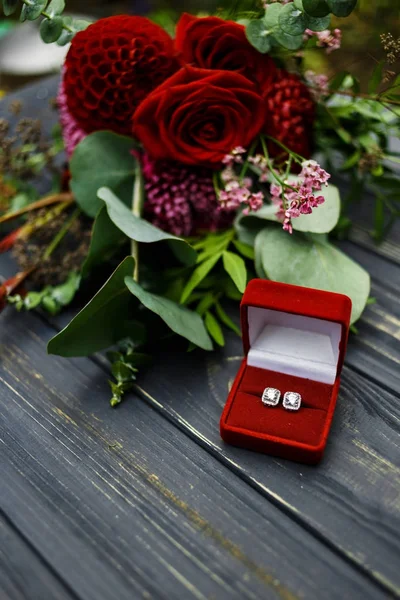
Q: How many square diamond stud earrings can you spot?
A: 2